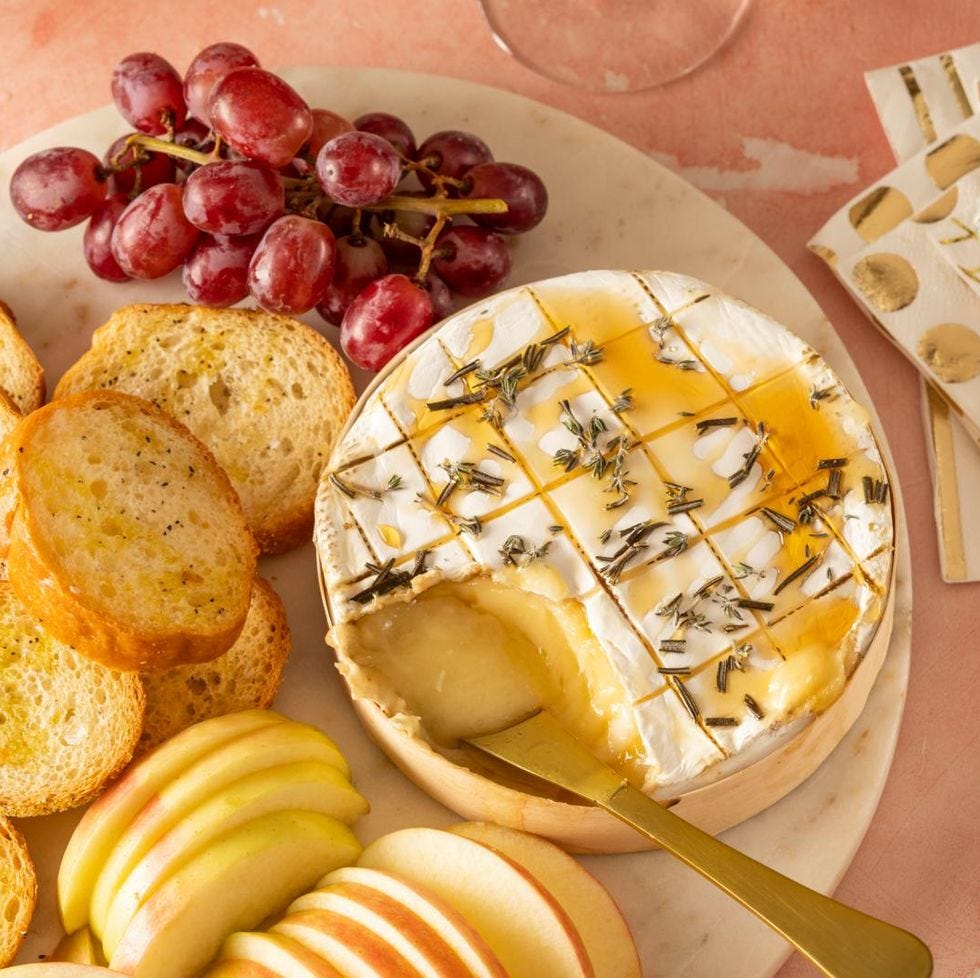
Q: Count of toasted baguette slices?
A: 7